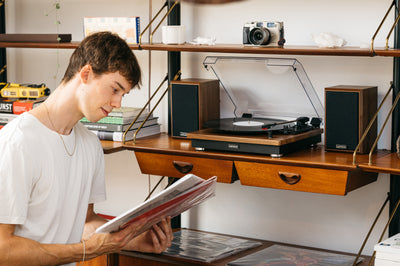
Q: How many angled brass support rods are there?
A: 12